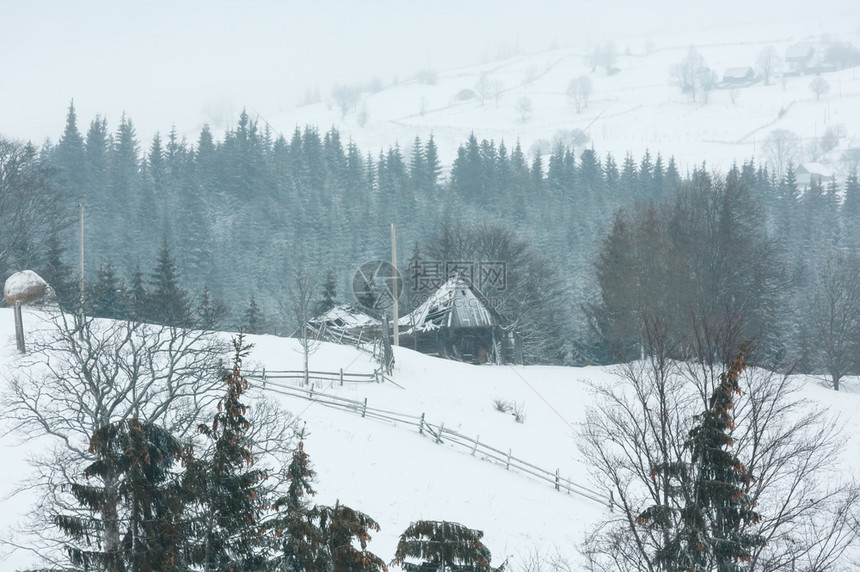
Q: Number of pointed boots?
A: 0